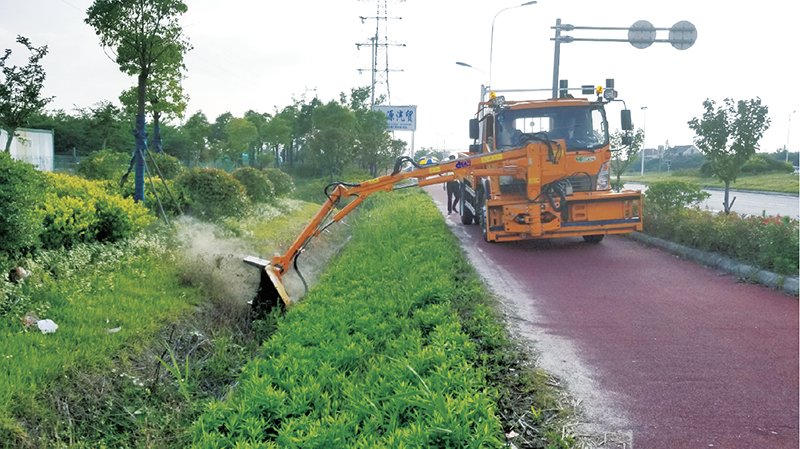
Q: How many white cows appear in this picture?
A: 0